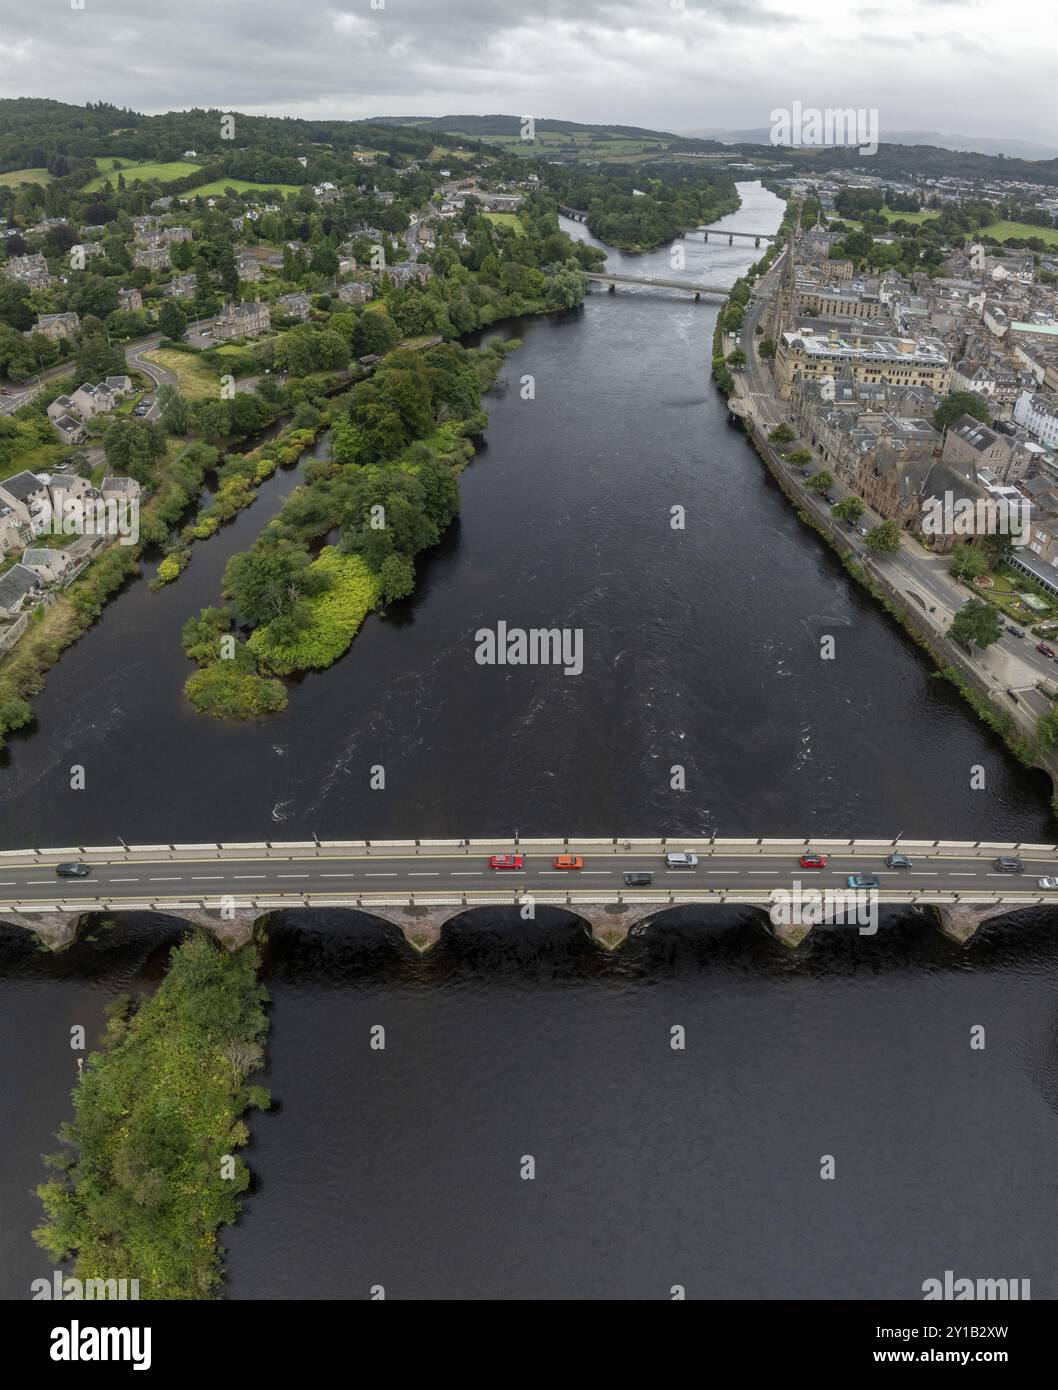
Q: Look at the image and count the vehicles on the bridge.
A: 10